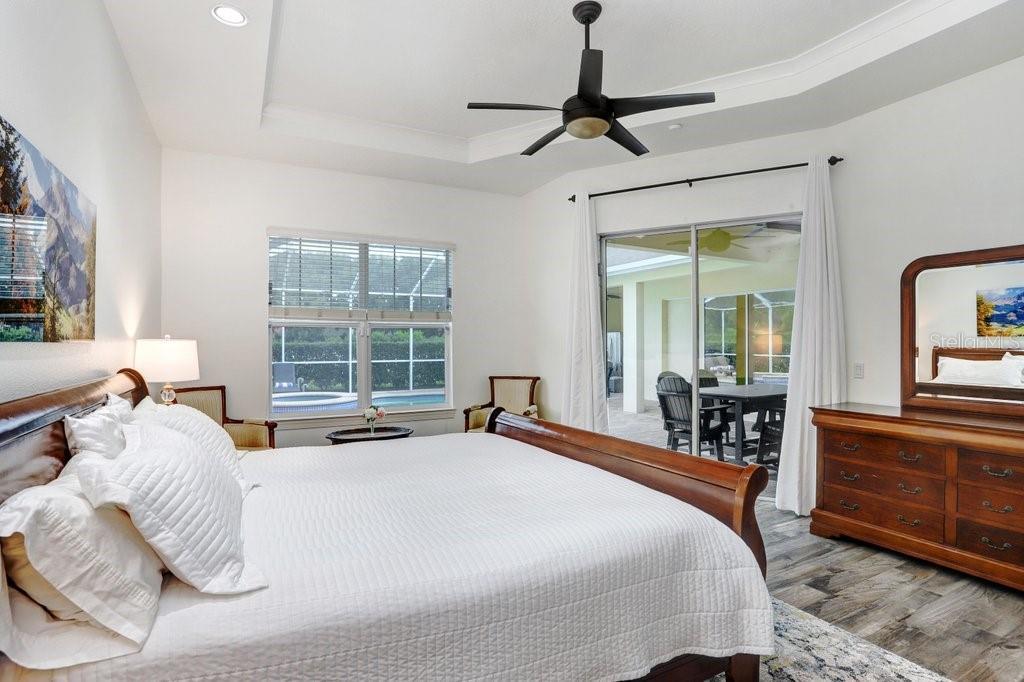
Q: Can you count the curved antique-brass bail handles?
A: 9